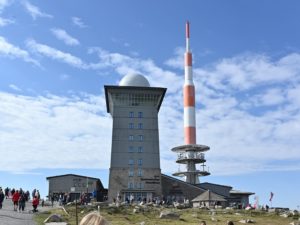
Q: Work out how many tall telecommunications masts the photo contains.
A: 1